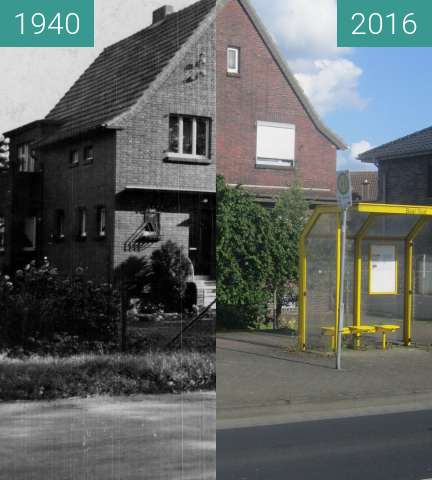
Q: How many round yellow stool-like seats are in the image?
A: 3